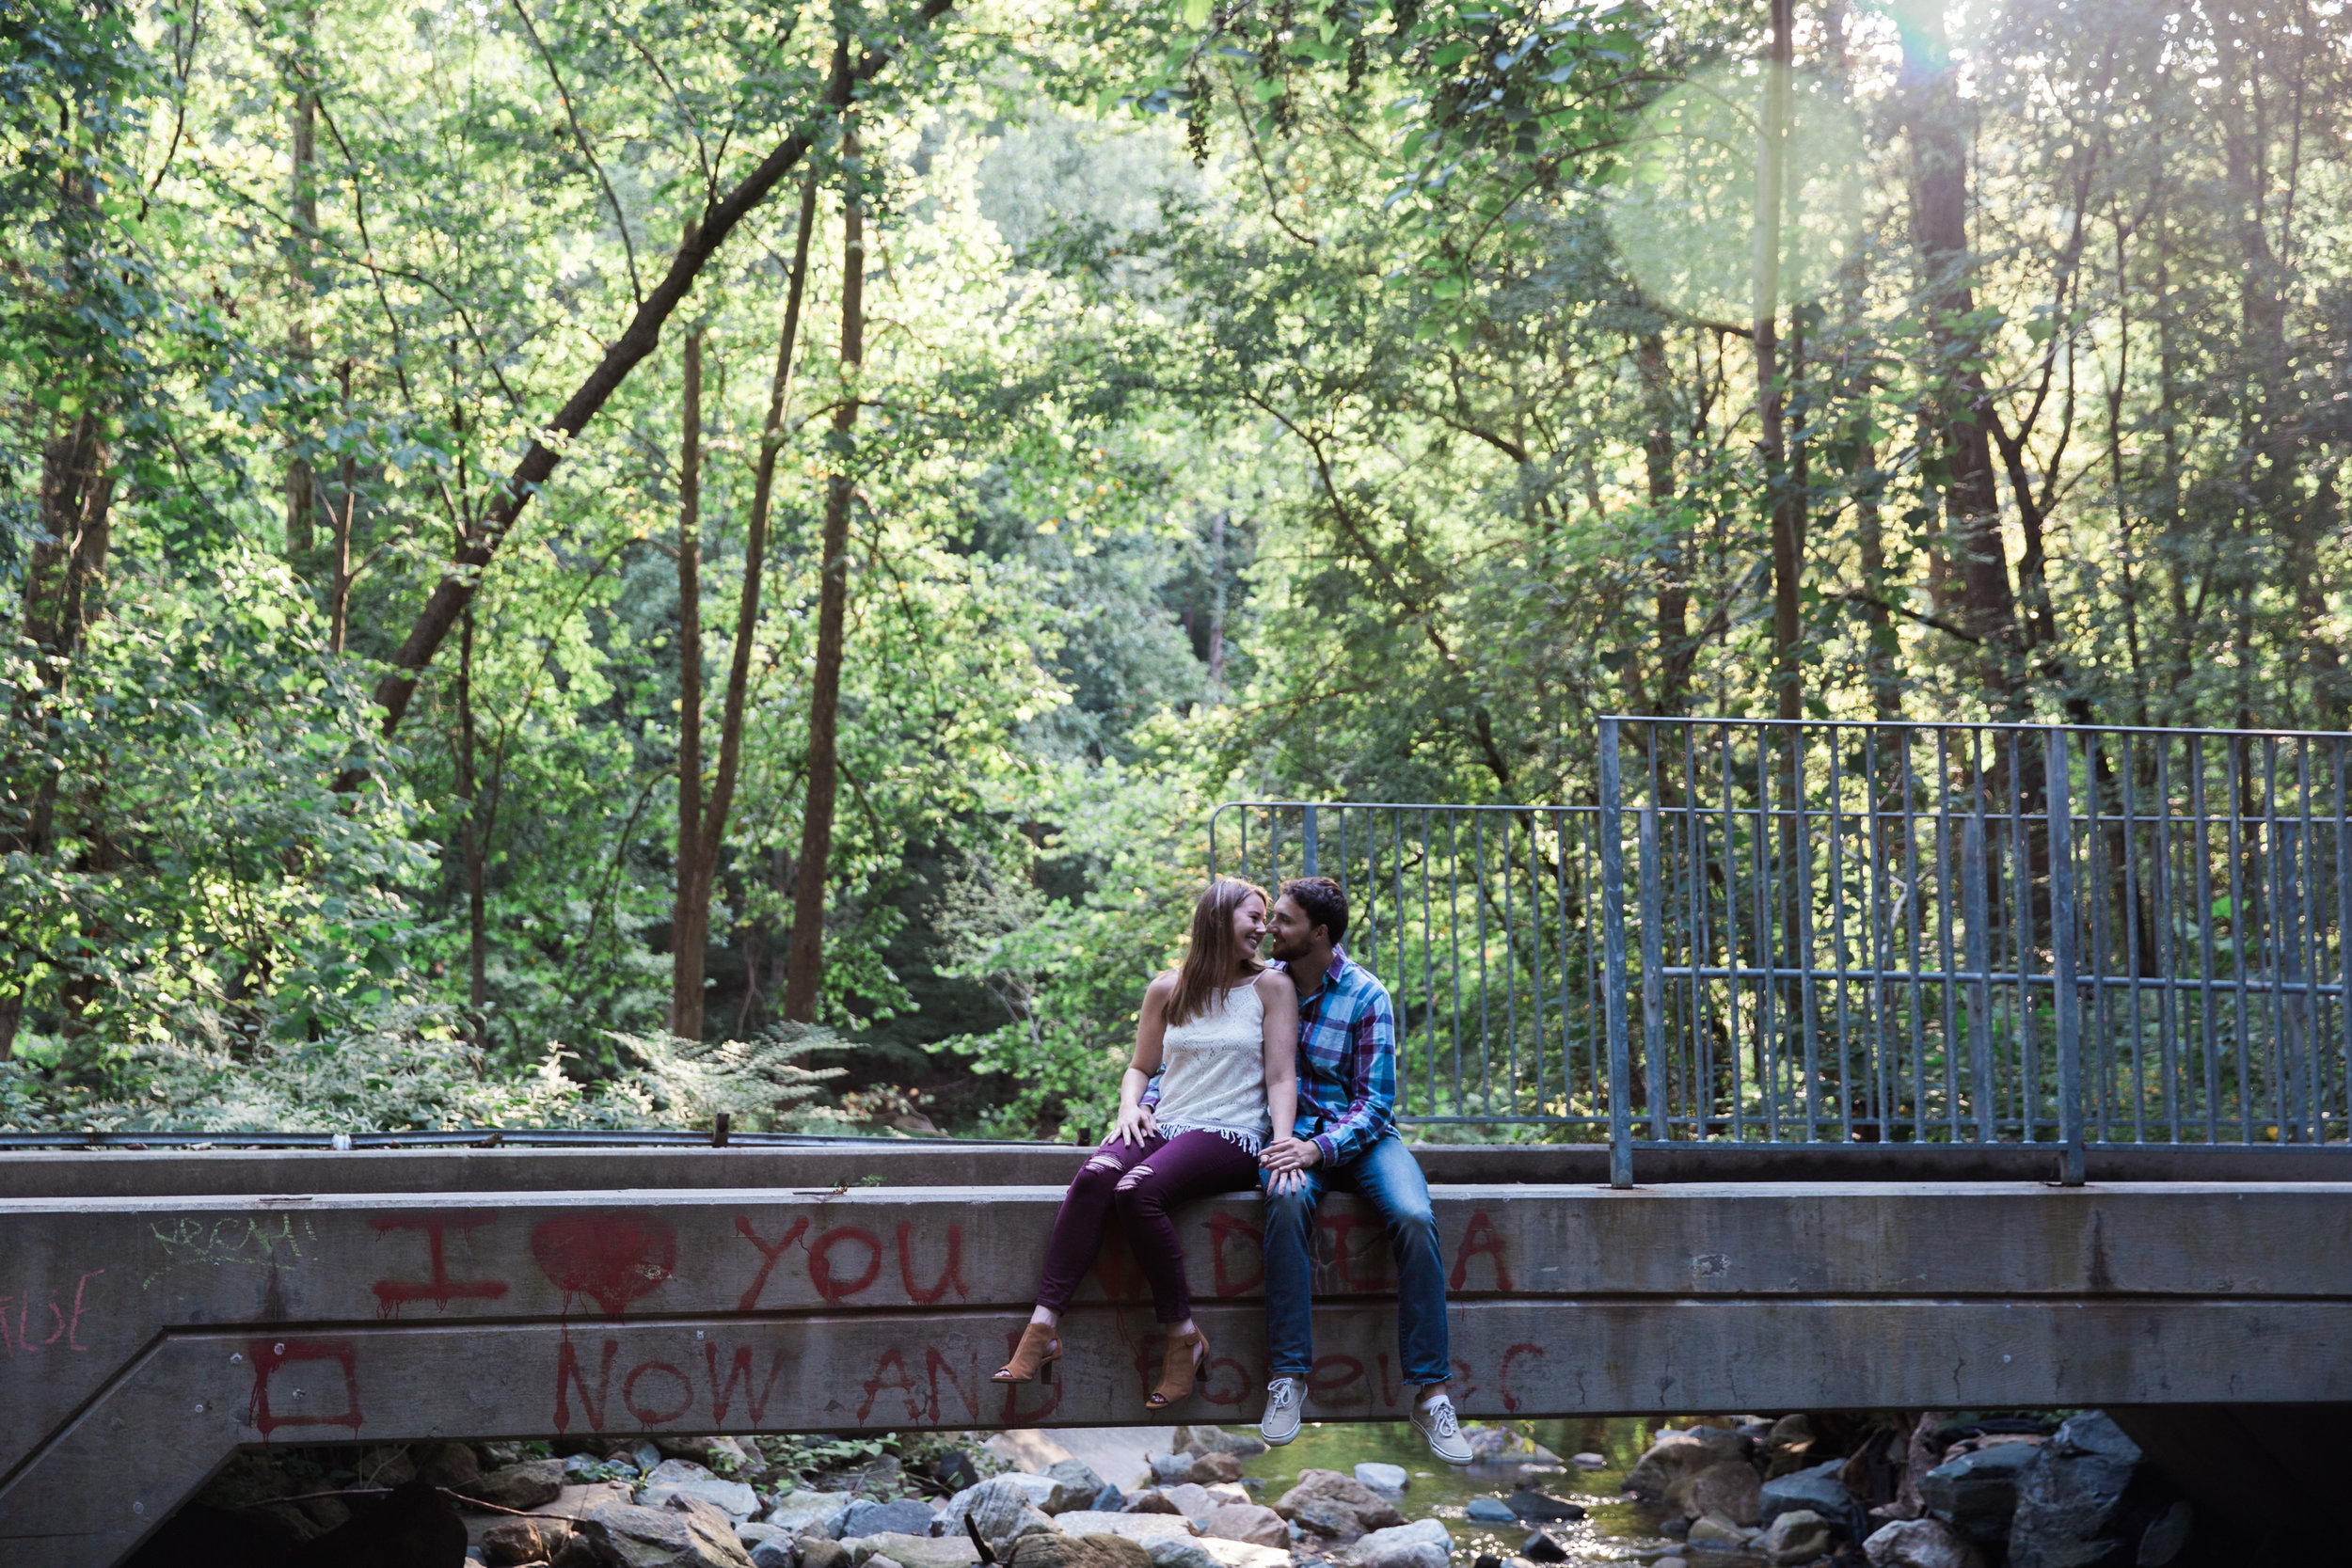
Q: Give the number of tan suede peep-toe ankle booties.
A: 2